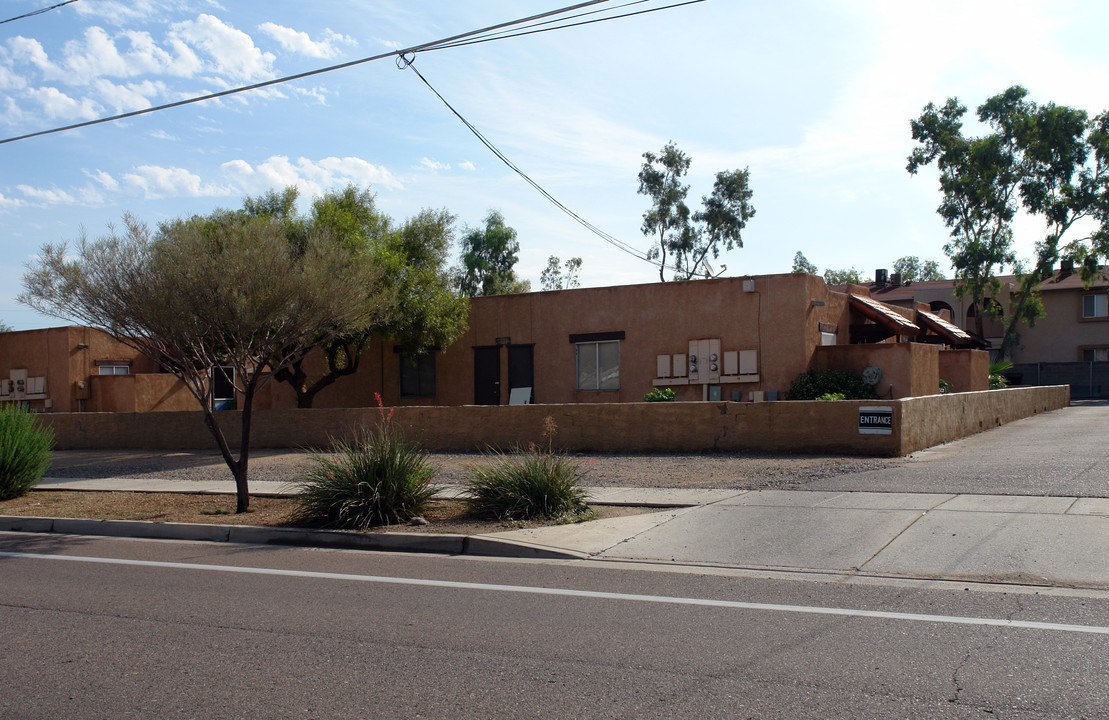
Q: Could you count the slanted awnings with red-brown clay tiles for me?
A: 2